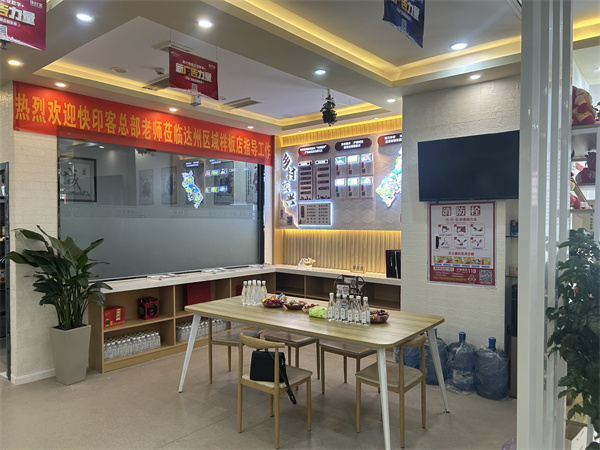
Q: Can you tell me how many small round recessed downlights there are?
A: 12